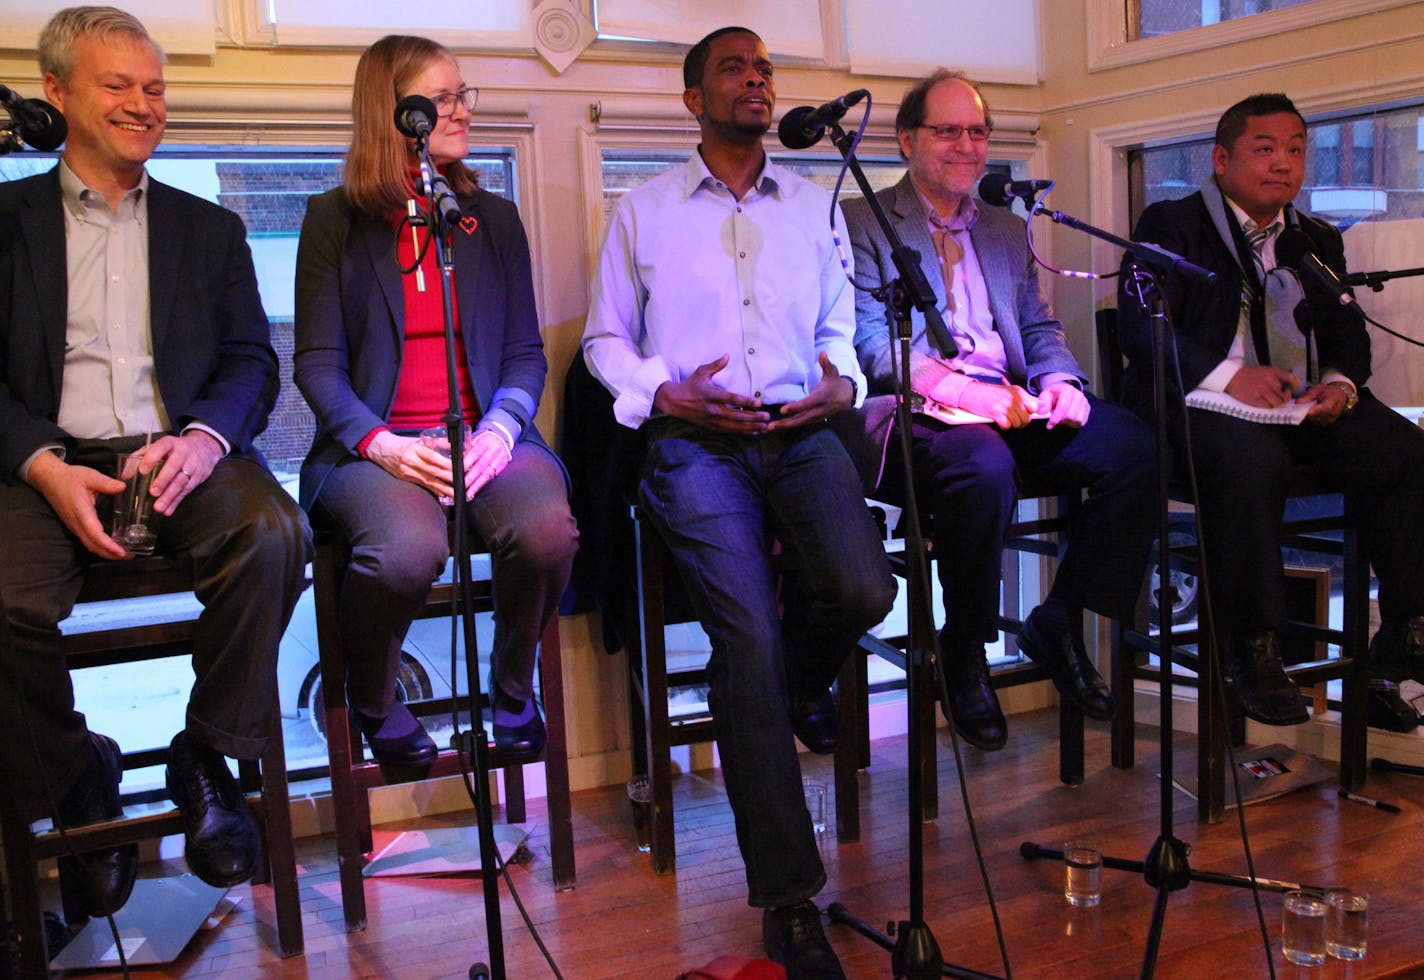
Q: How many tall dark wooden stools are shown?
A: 5